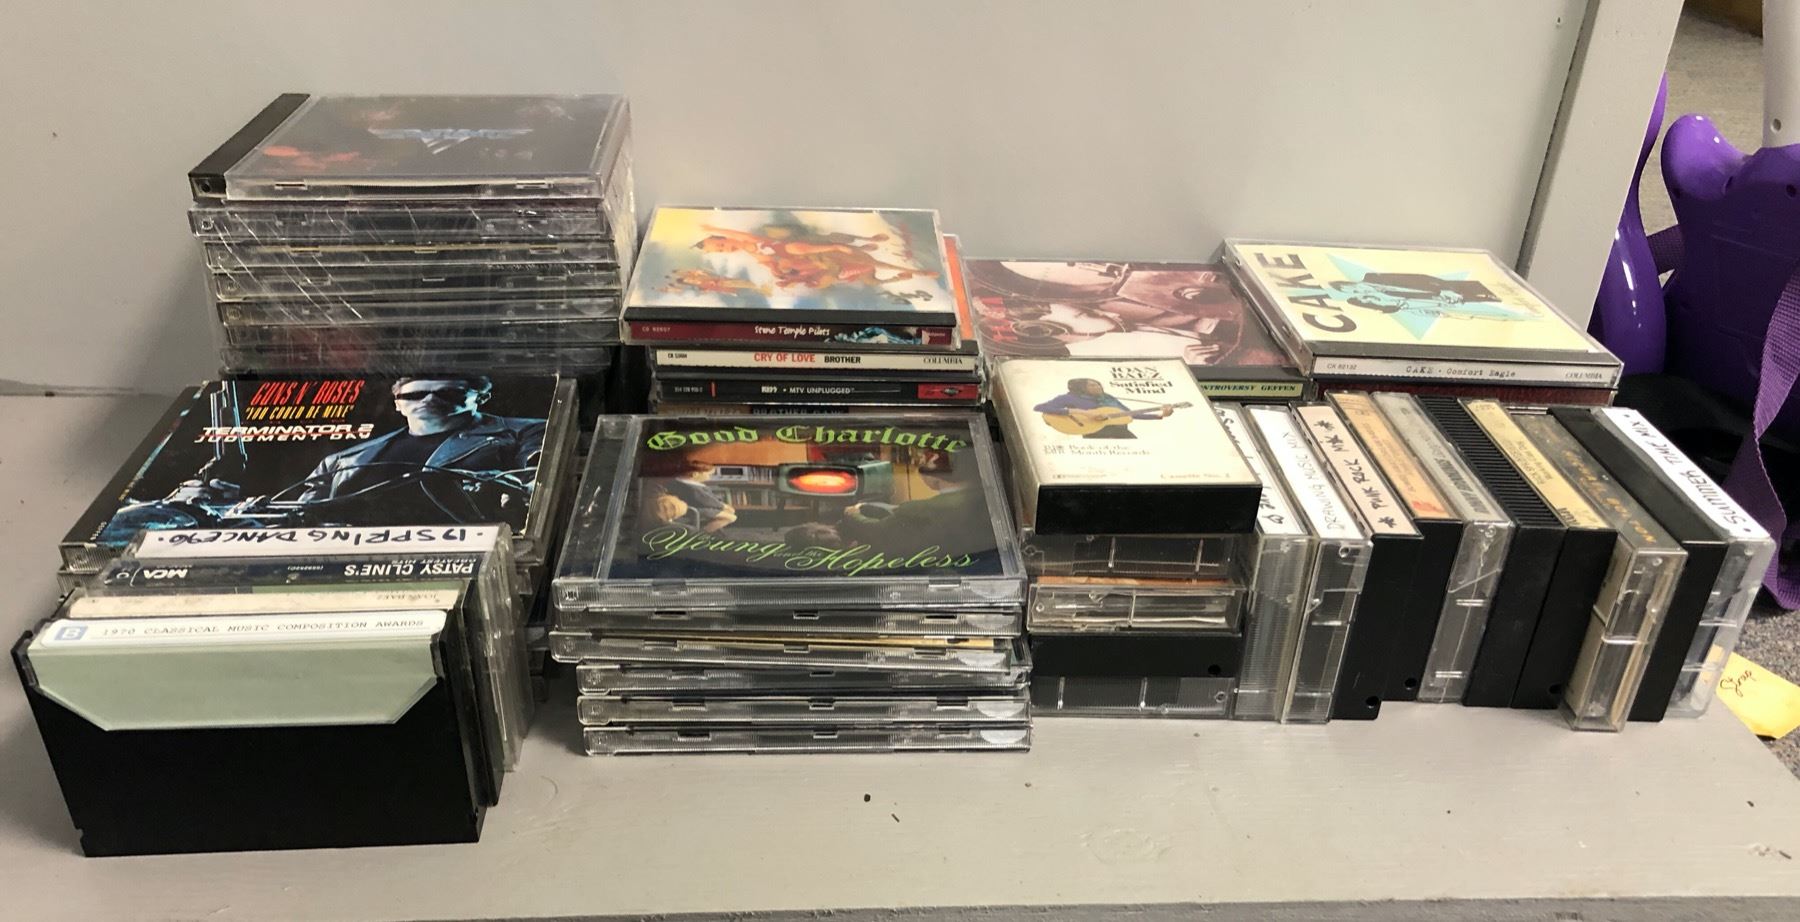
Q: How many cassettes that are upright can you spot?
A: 14